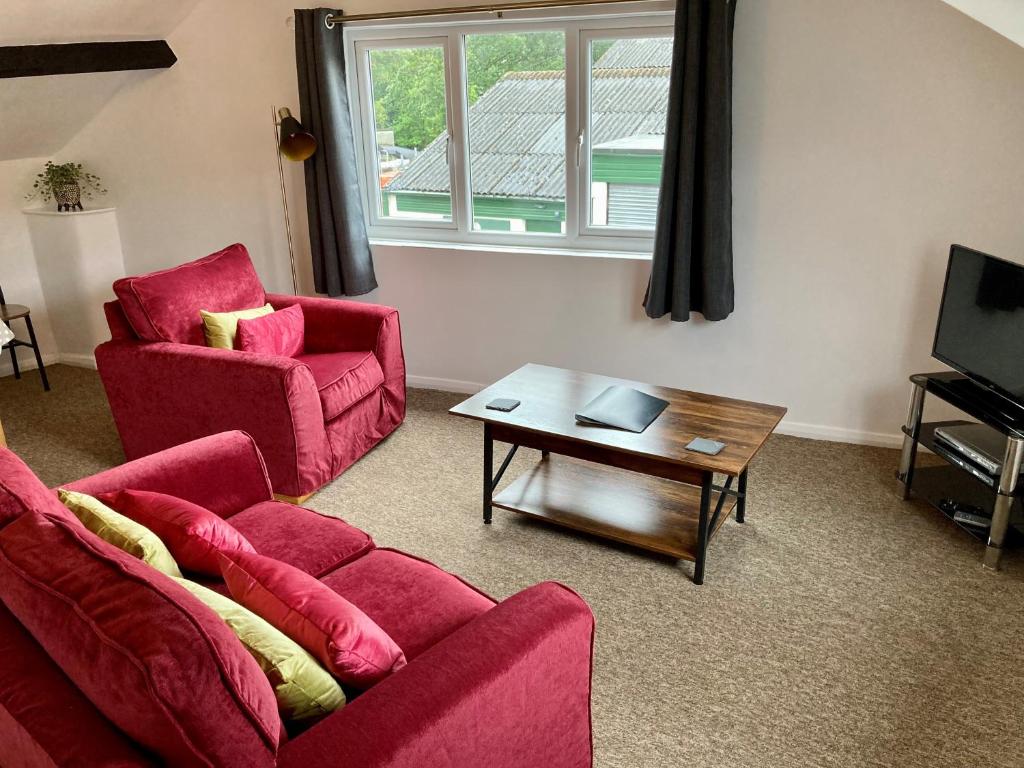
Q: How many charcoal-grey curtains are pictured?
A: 2